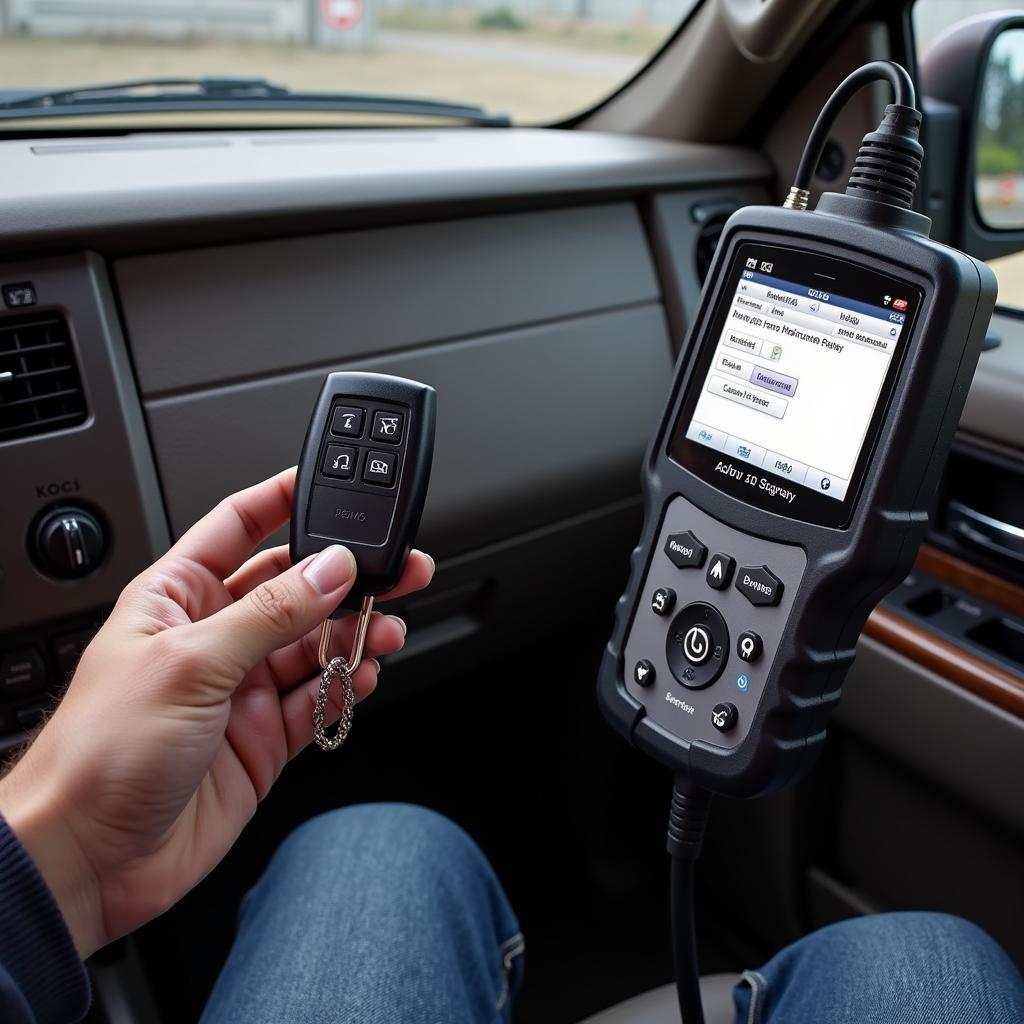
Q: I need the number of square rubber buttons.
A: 4